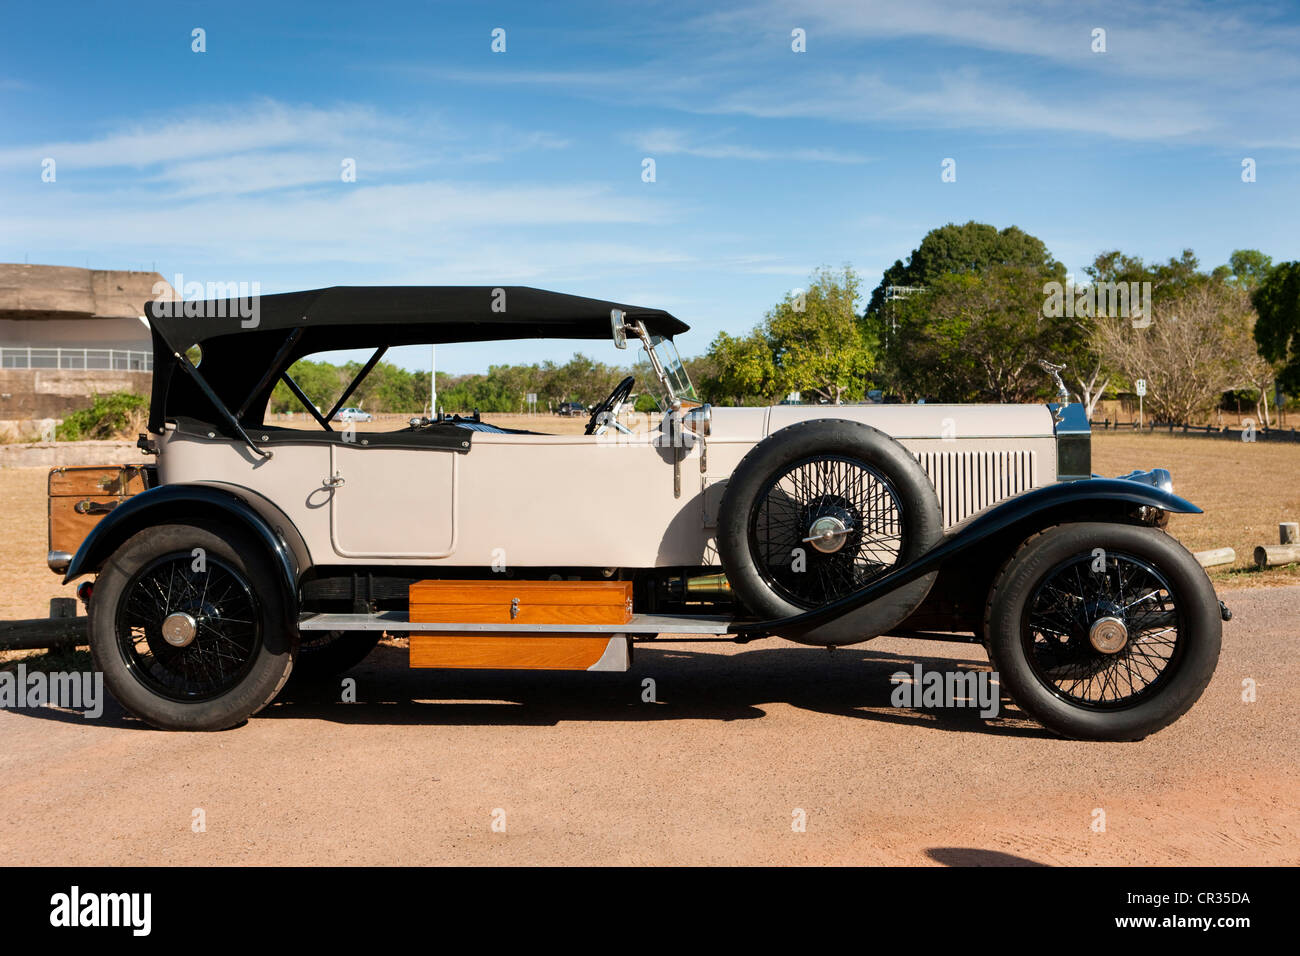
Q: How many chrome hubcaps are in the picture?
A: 3